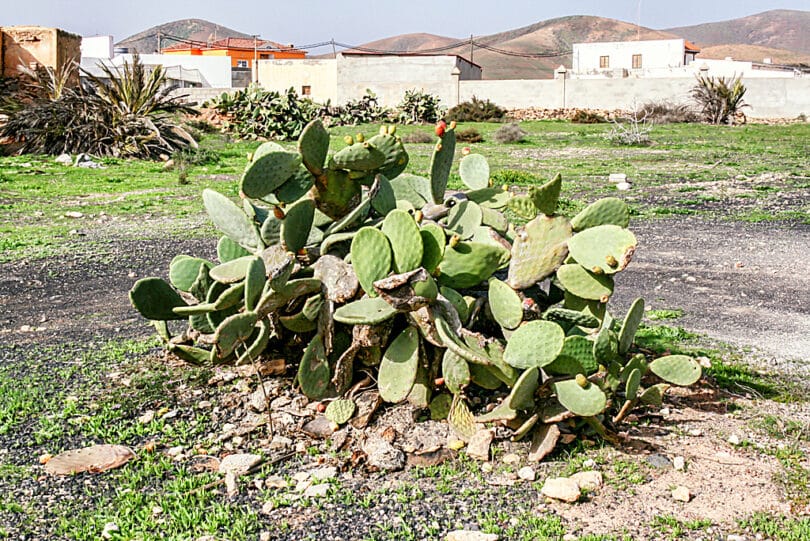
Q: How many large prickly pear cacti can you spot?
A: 1